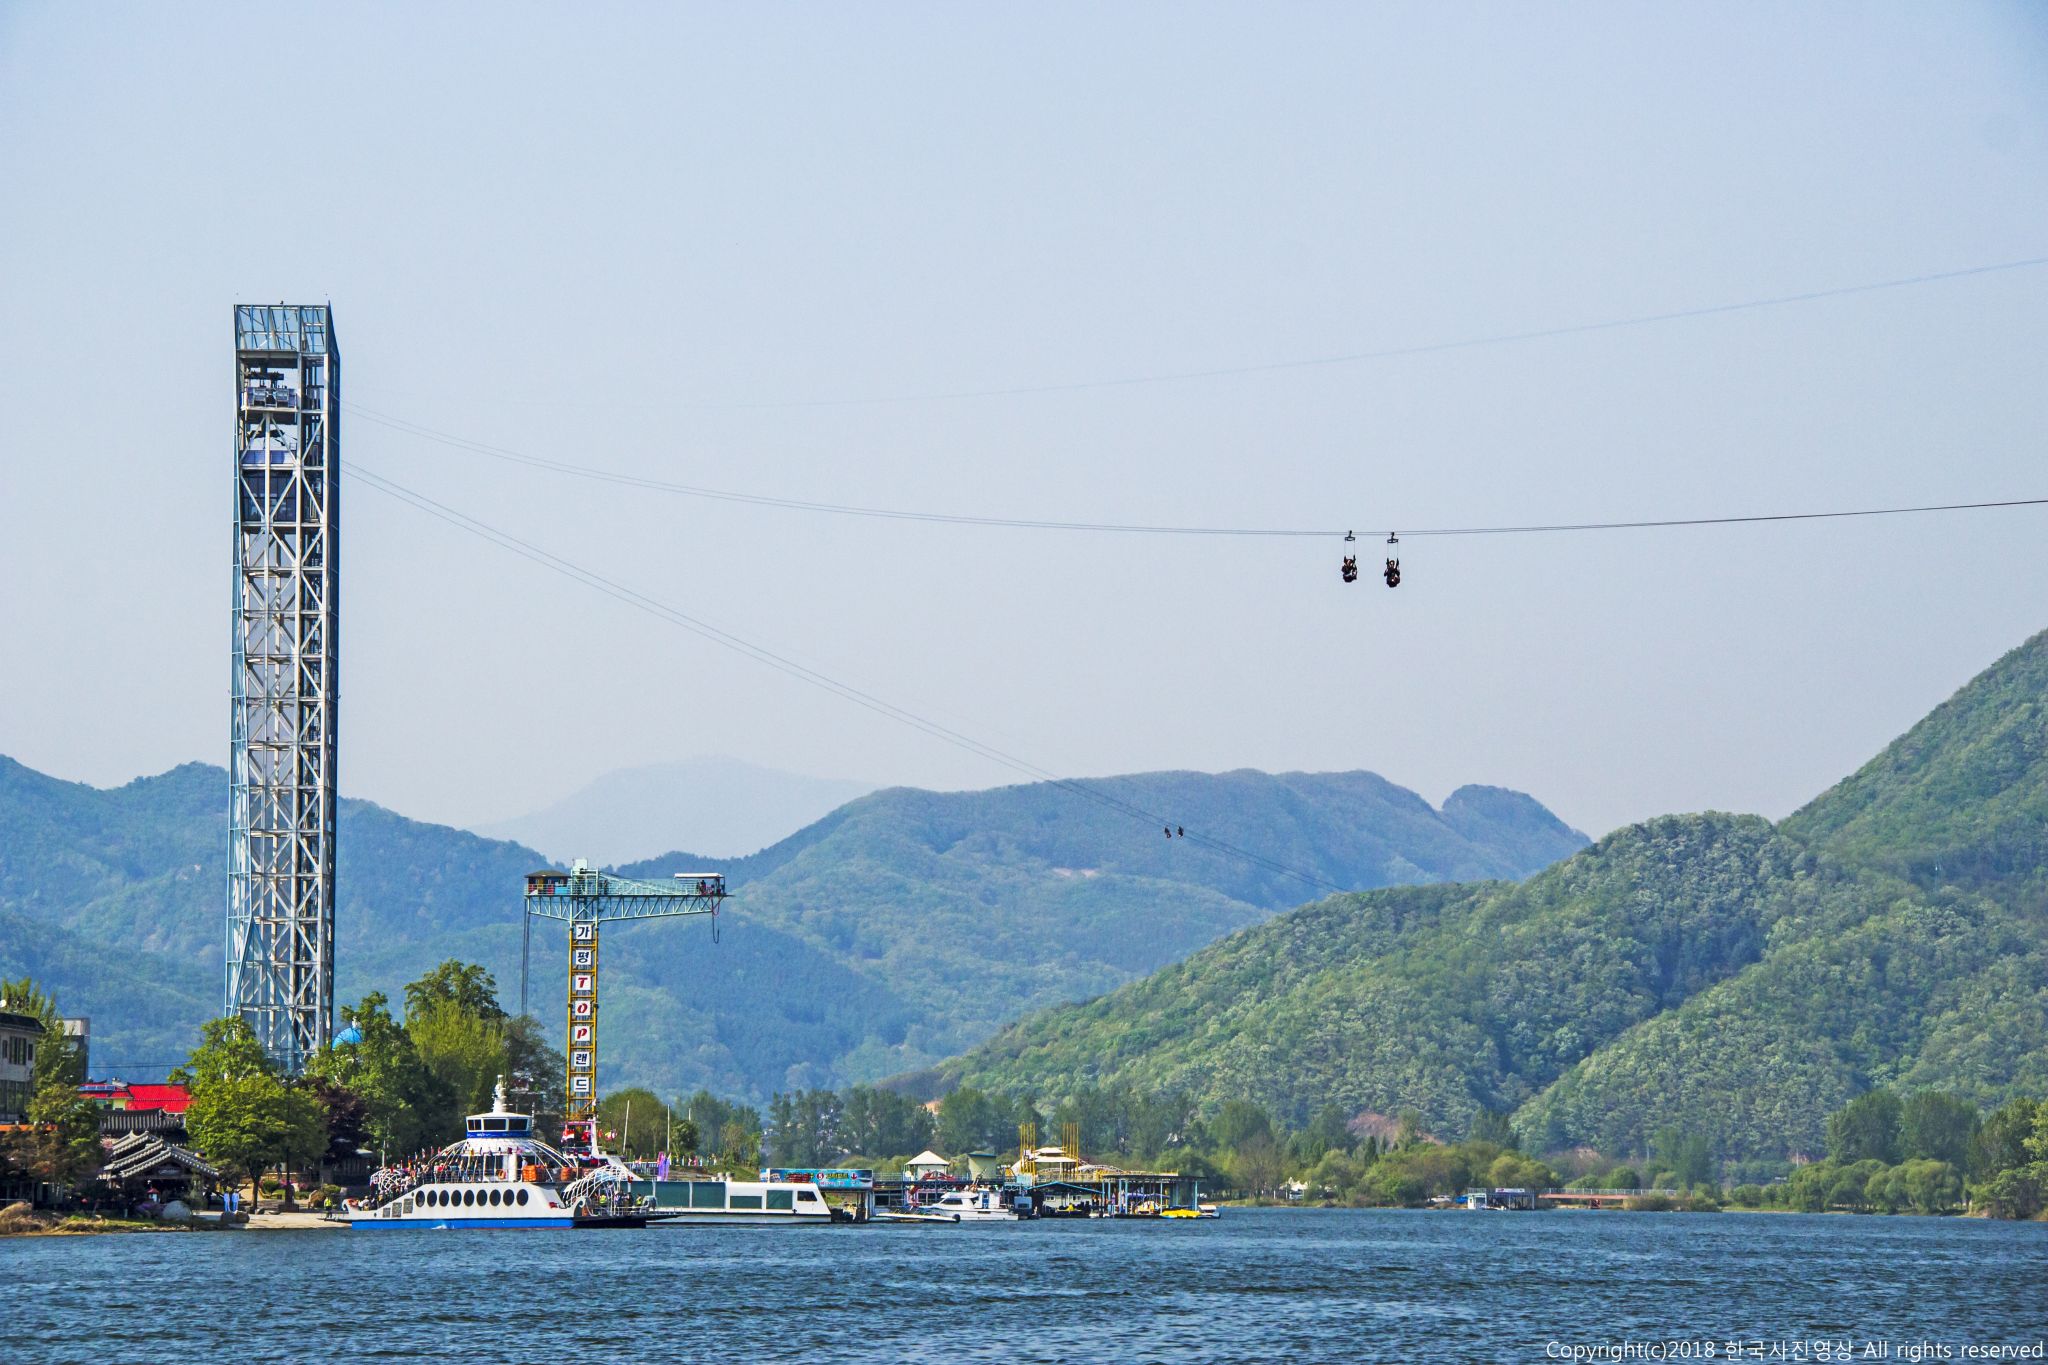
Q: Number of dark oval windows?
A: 9